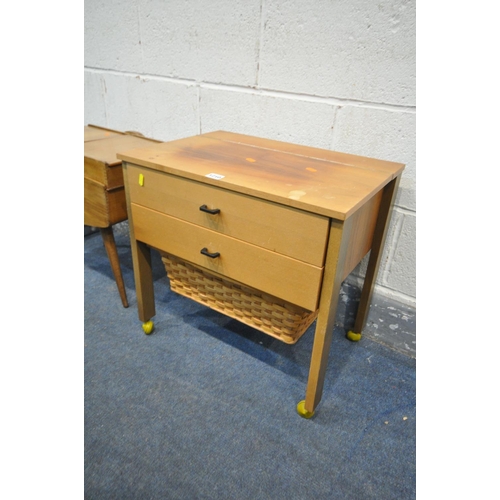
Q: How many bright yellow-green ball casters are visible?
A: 3